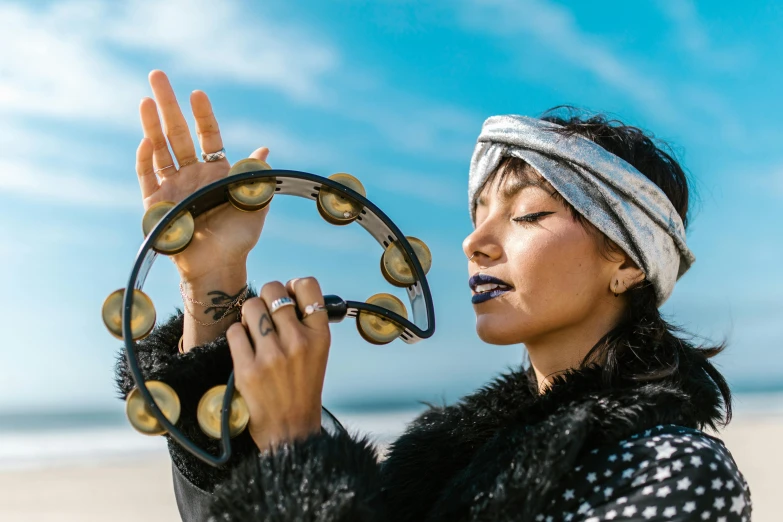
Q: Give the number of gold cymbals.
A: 8